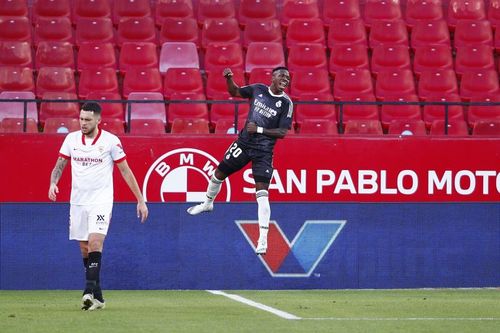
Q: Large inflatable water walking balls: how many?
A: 0